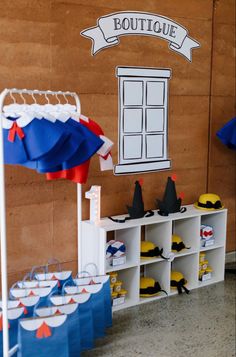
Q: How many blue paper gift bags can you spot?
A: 10